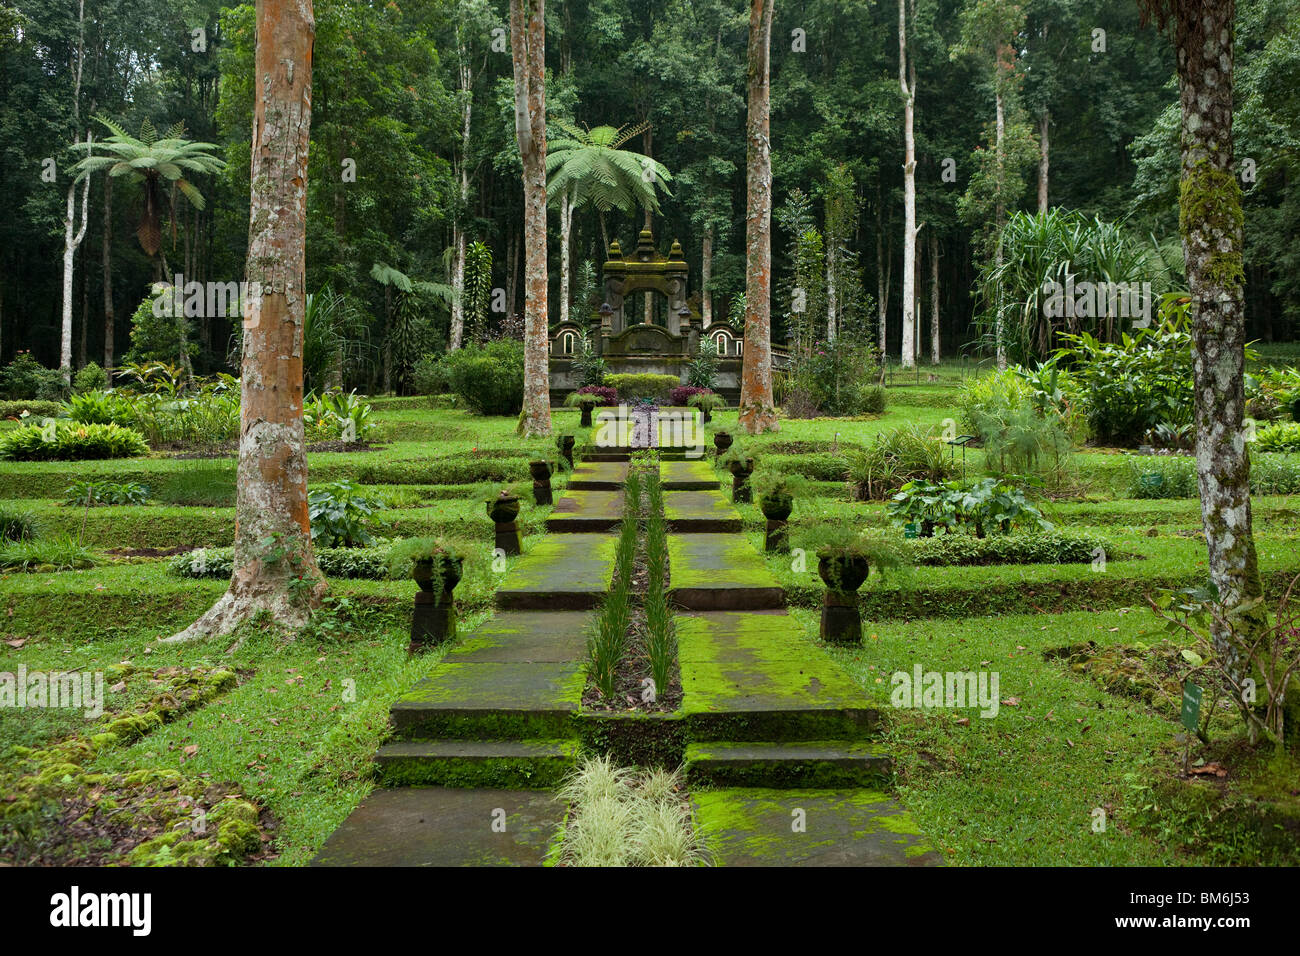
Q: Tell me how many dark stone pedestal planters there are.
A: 10